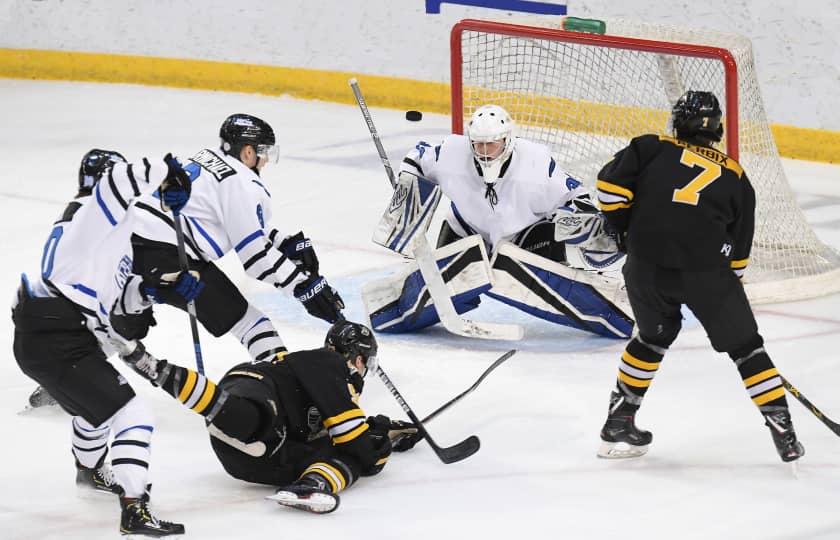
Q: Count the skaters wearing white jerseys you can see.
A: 3